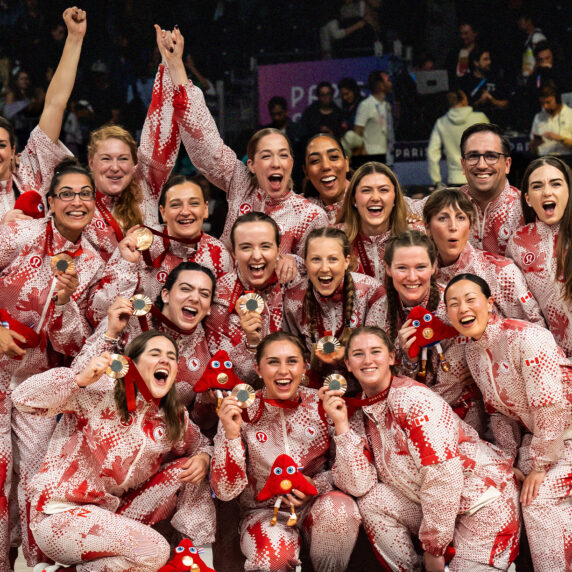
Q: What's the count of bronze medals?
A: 8